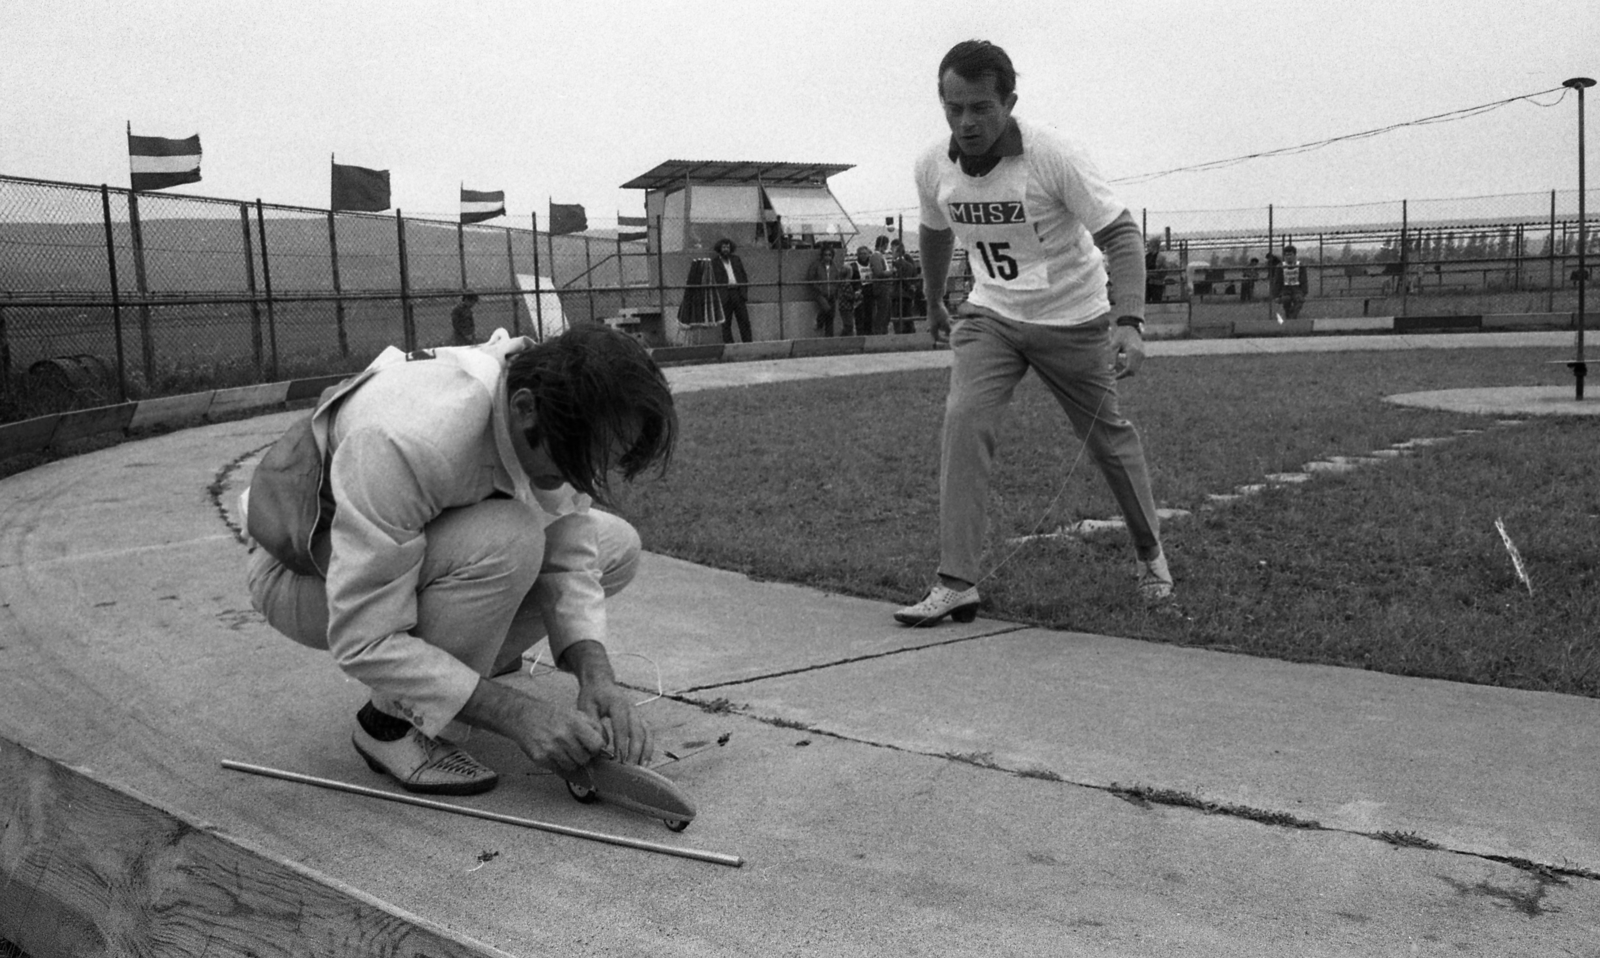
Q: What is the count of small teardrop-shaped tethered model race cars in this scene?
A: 1